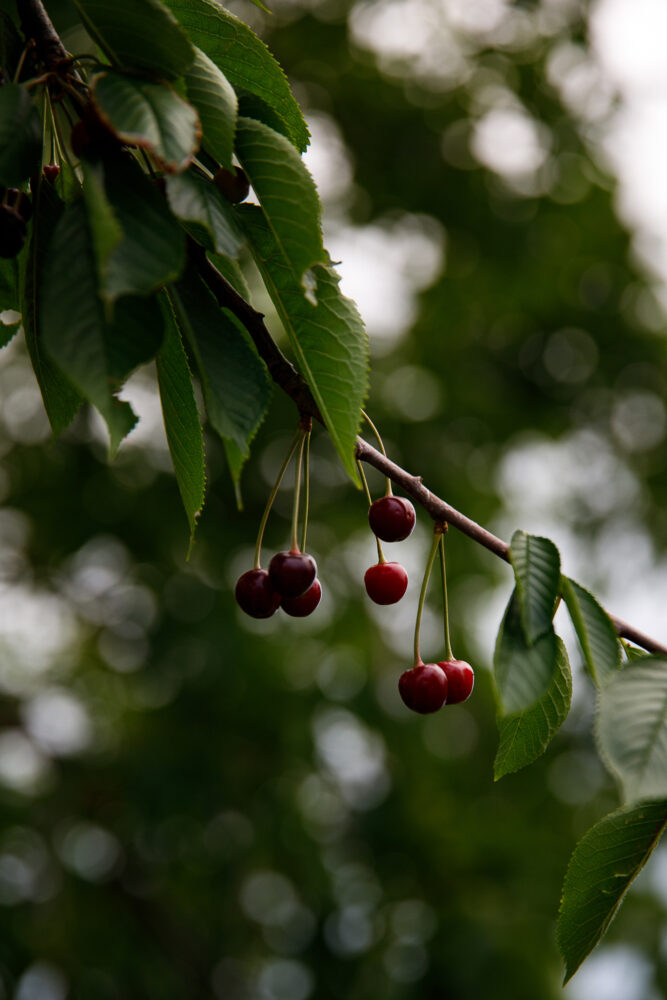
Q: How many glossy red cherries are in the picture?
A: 7